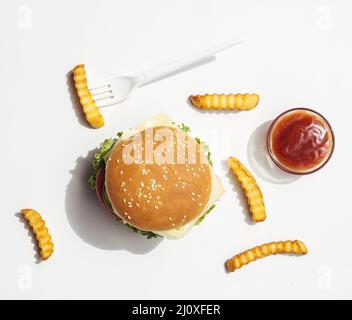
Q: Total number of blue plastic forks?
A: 0